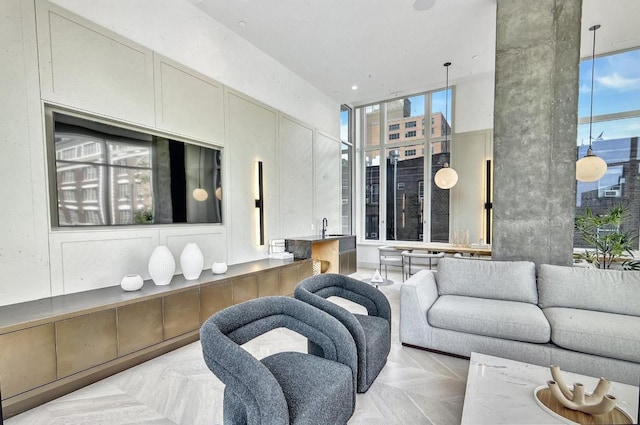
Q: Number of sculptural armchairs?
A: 2